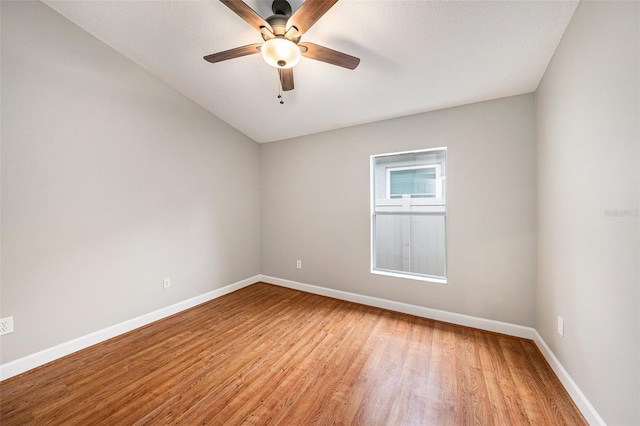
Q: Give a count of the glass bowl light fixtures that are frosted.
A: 1